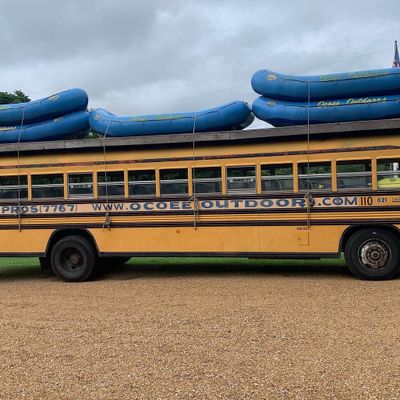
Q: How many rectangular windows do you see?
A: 12